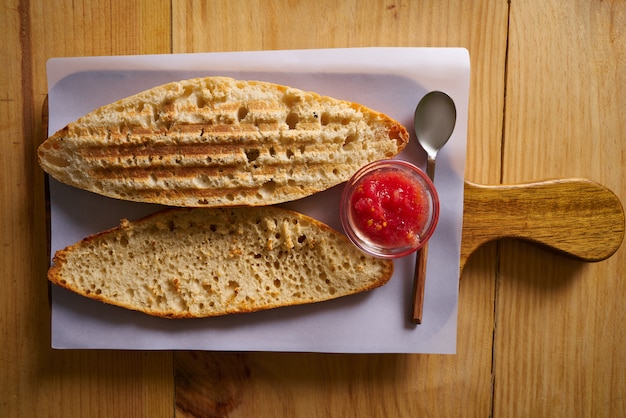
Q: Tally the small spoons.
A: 1